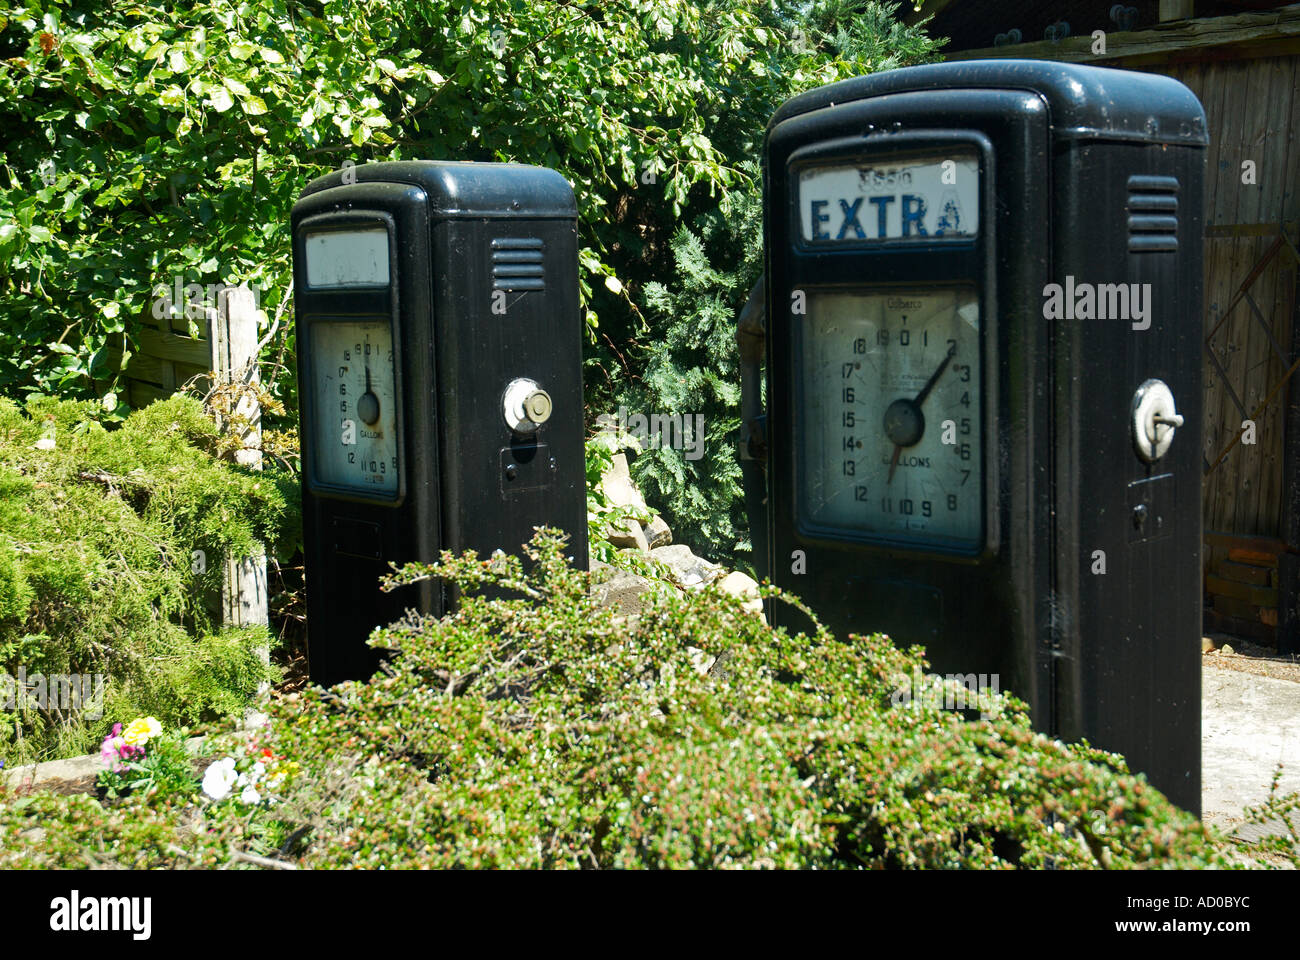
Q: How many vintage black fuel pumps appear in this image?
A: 2